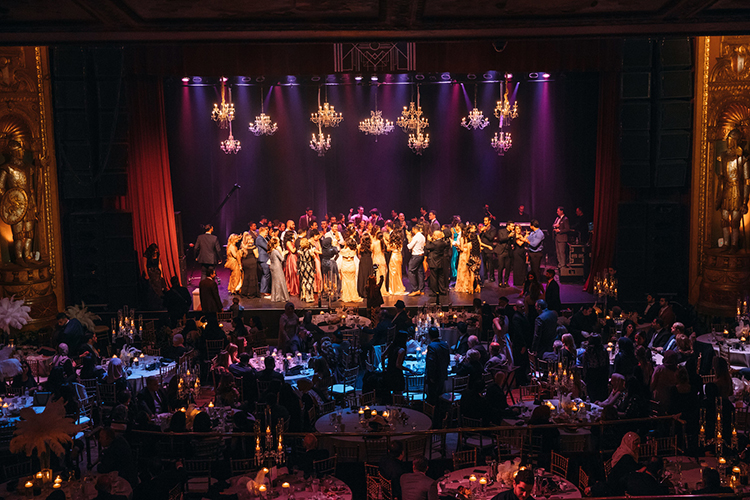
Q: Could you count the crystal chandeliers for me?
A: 11